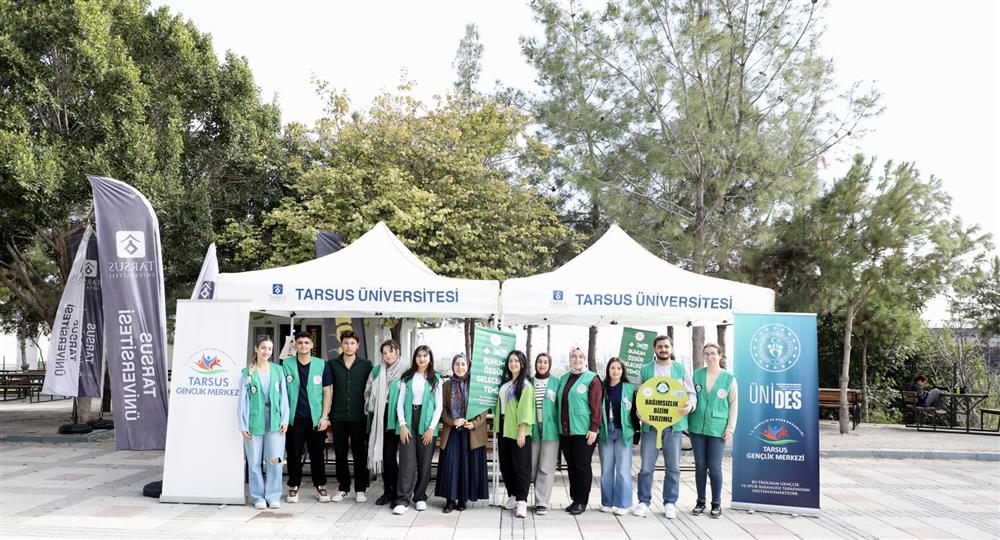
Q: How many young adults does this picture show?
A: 12